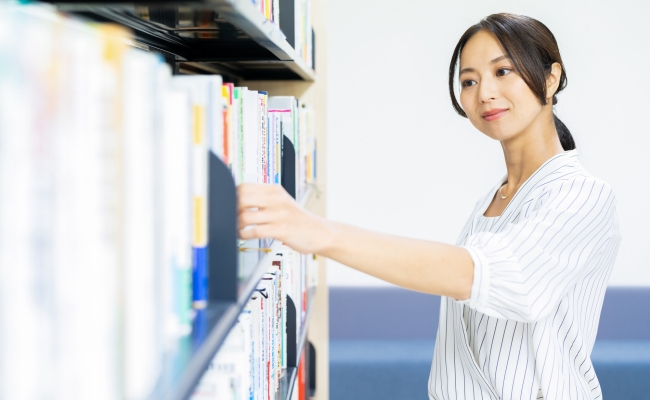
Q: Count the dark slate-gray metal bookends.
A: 6